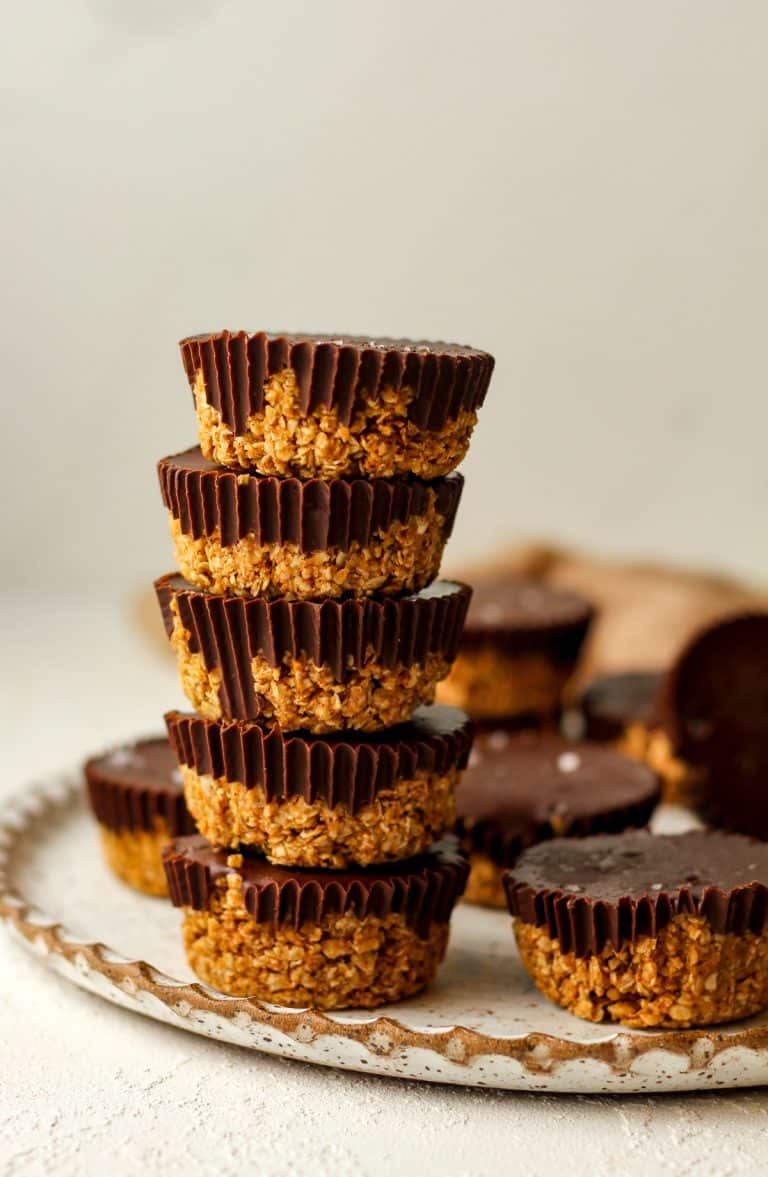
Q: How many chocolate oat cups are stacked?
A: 5